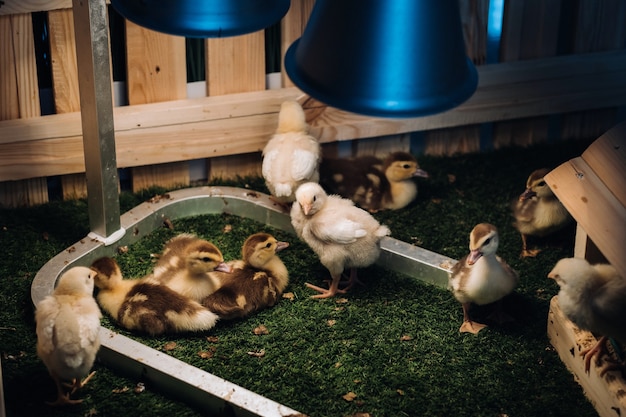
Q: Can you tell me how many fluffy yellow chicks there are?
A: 4